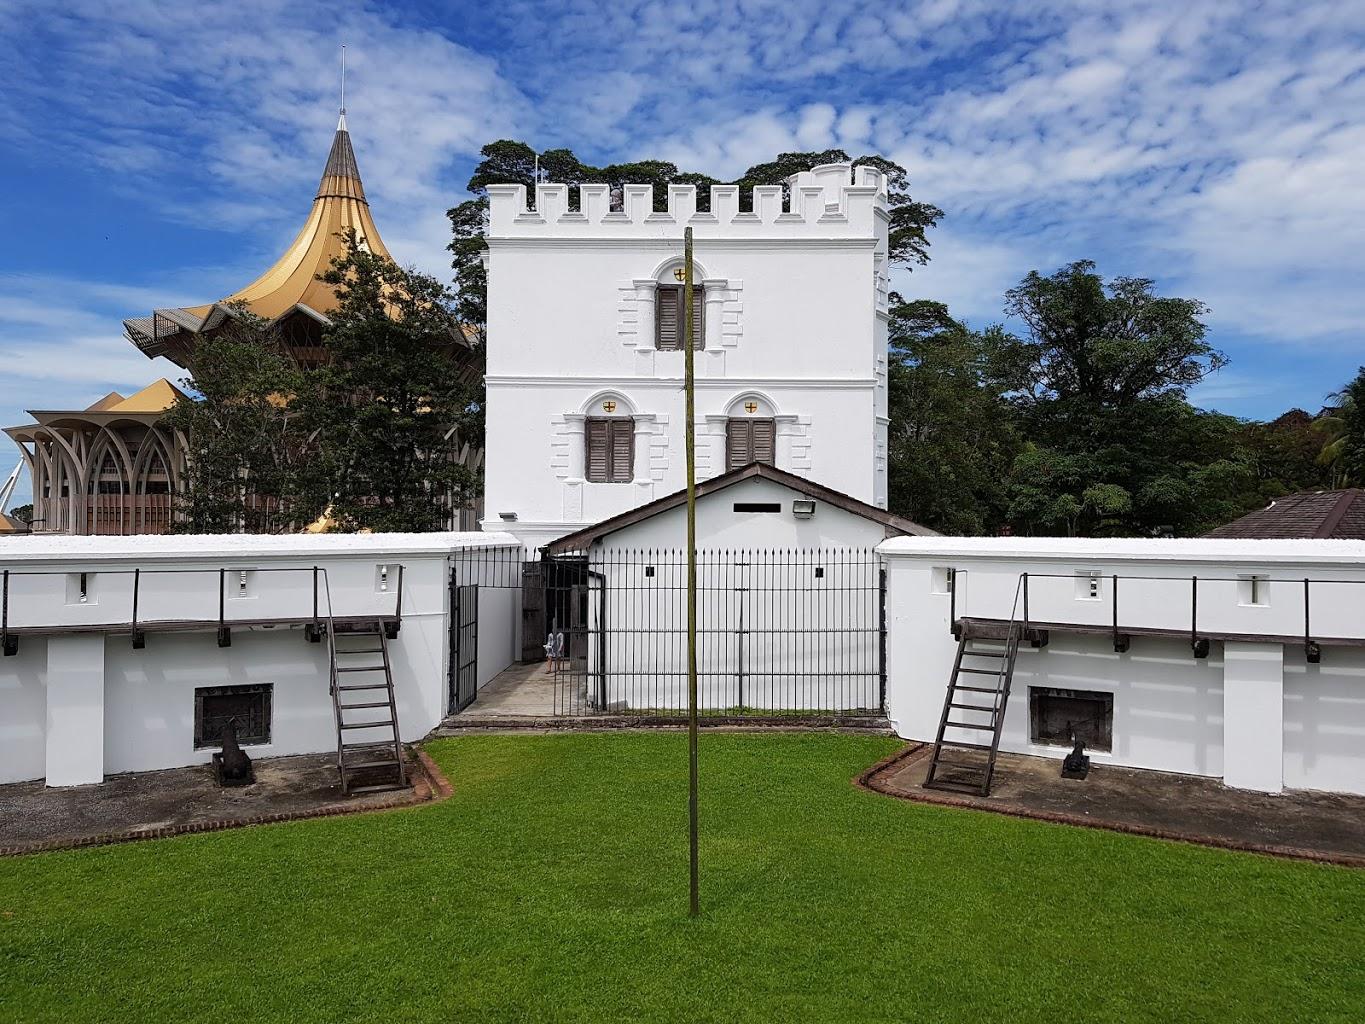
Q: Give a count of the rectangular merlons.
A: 9